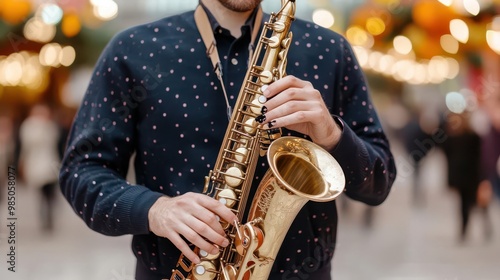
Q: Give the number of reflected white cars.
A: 0